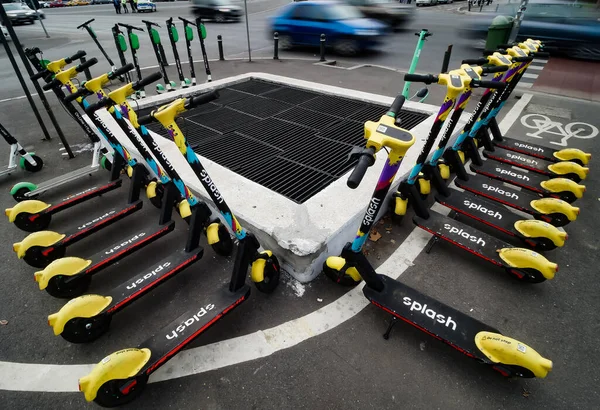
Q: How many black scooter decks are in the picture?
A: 12